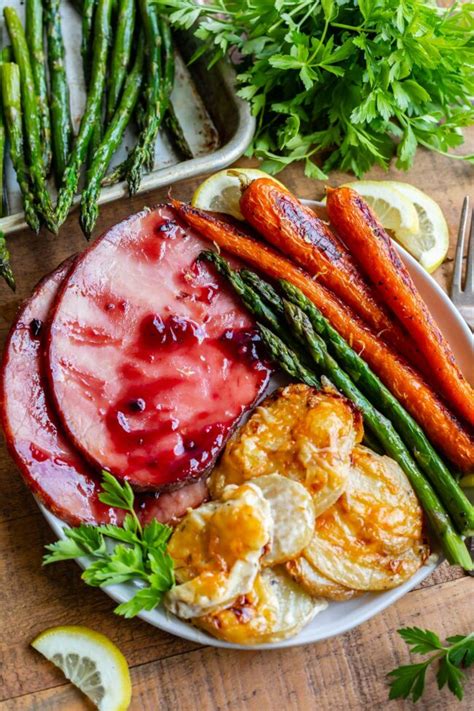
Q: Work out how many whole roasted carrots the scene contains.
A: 3